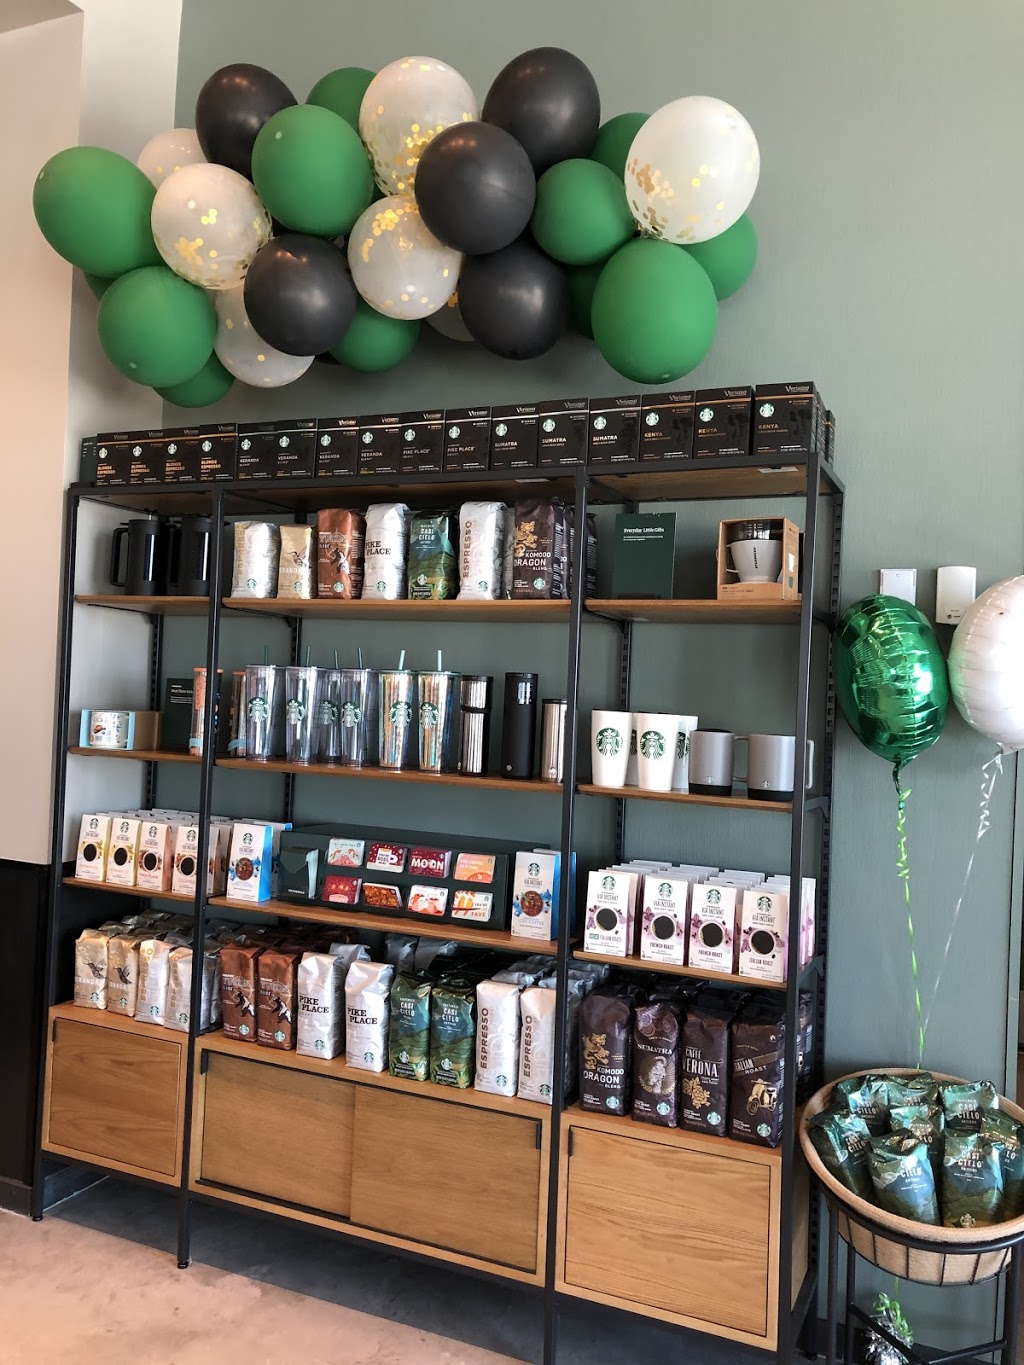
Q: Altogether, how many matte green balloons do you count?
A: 12